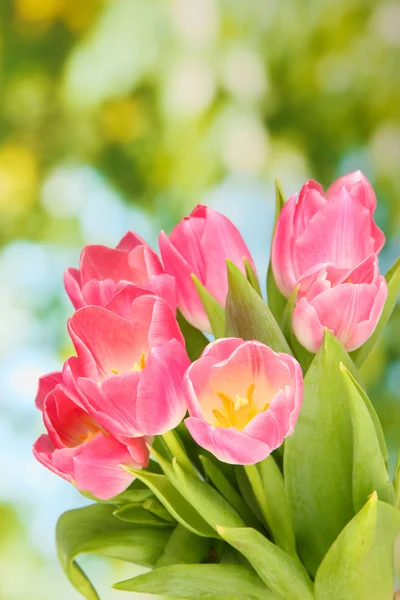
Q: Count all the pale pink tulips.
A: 7